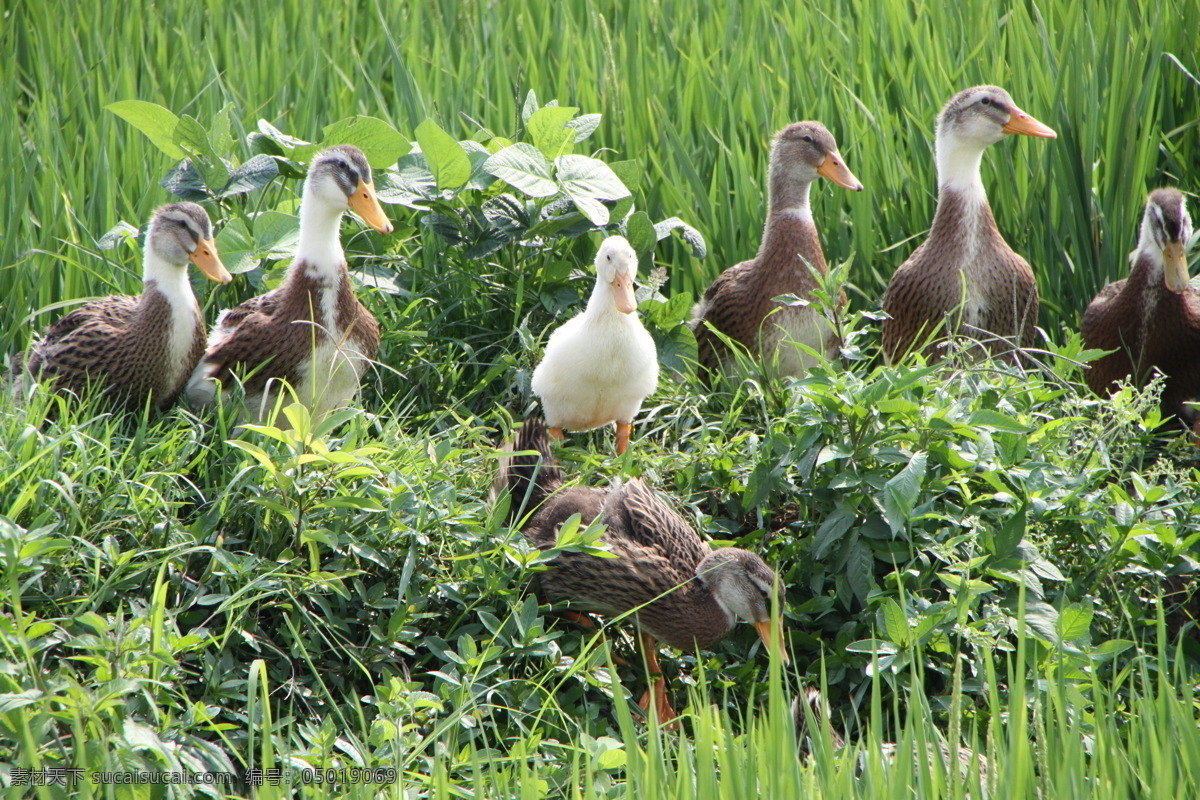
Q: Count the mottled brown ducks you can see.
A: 6